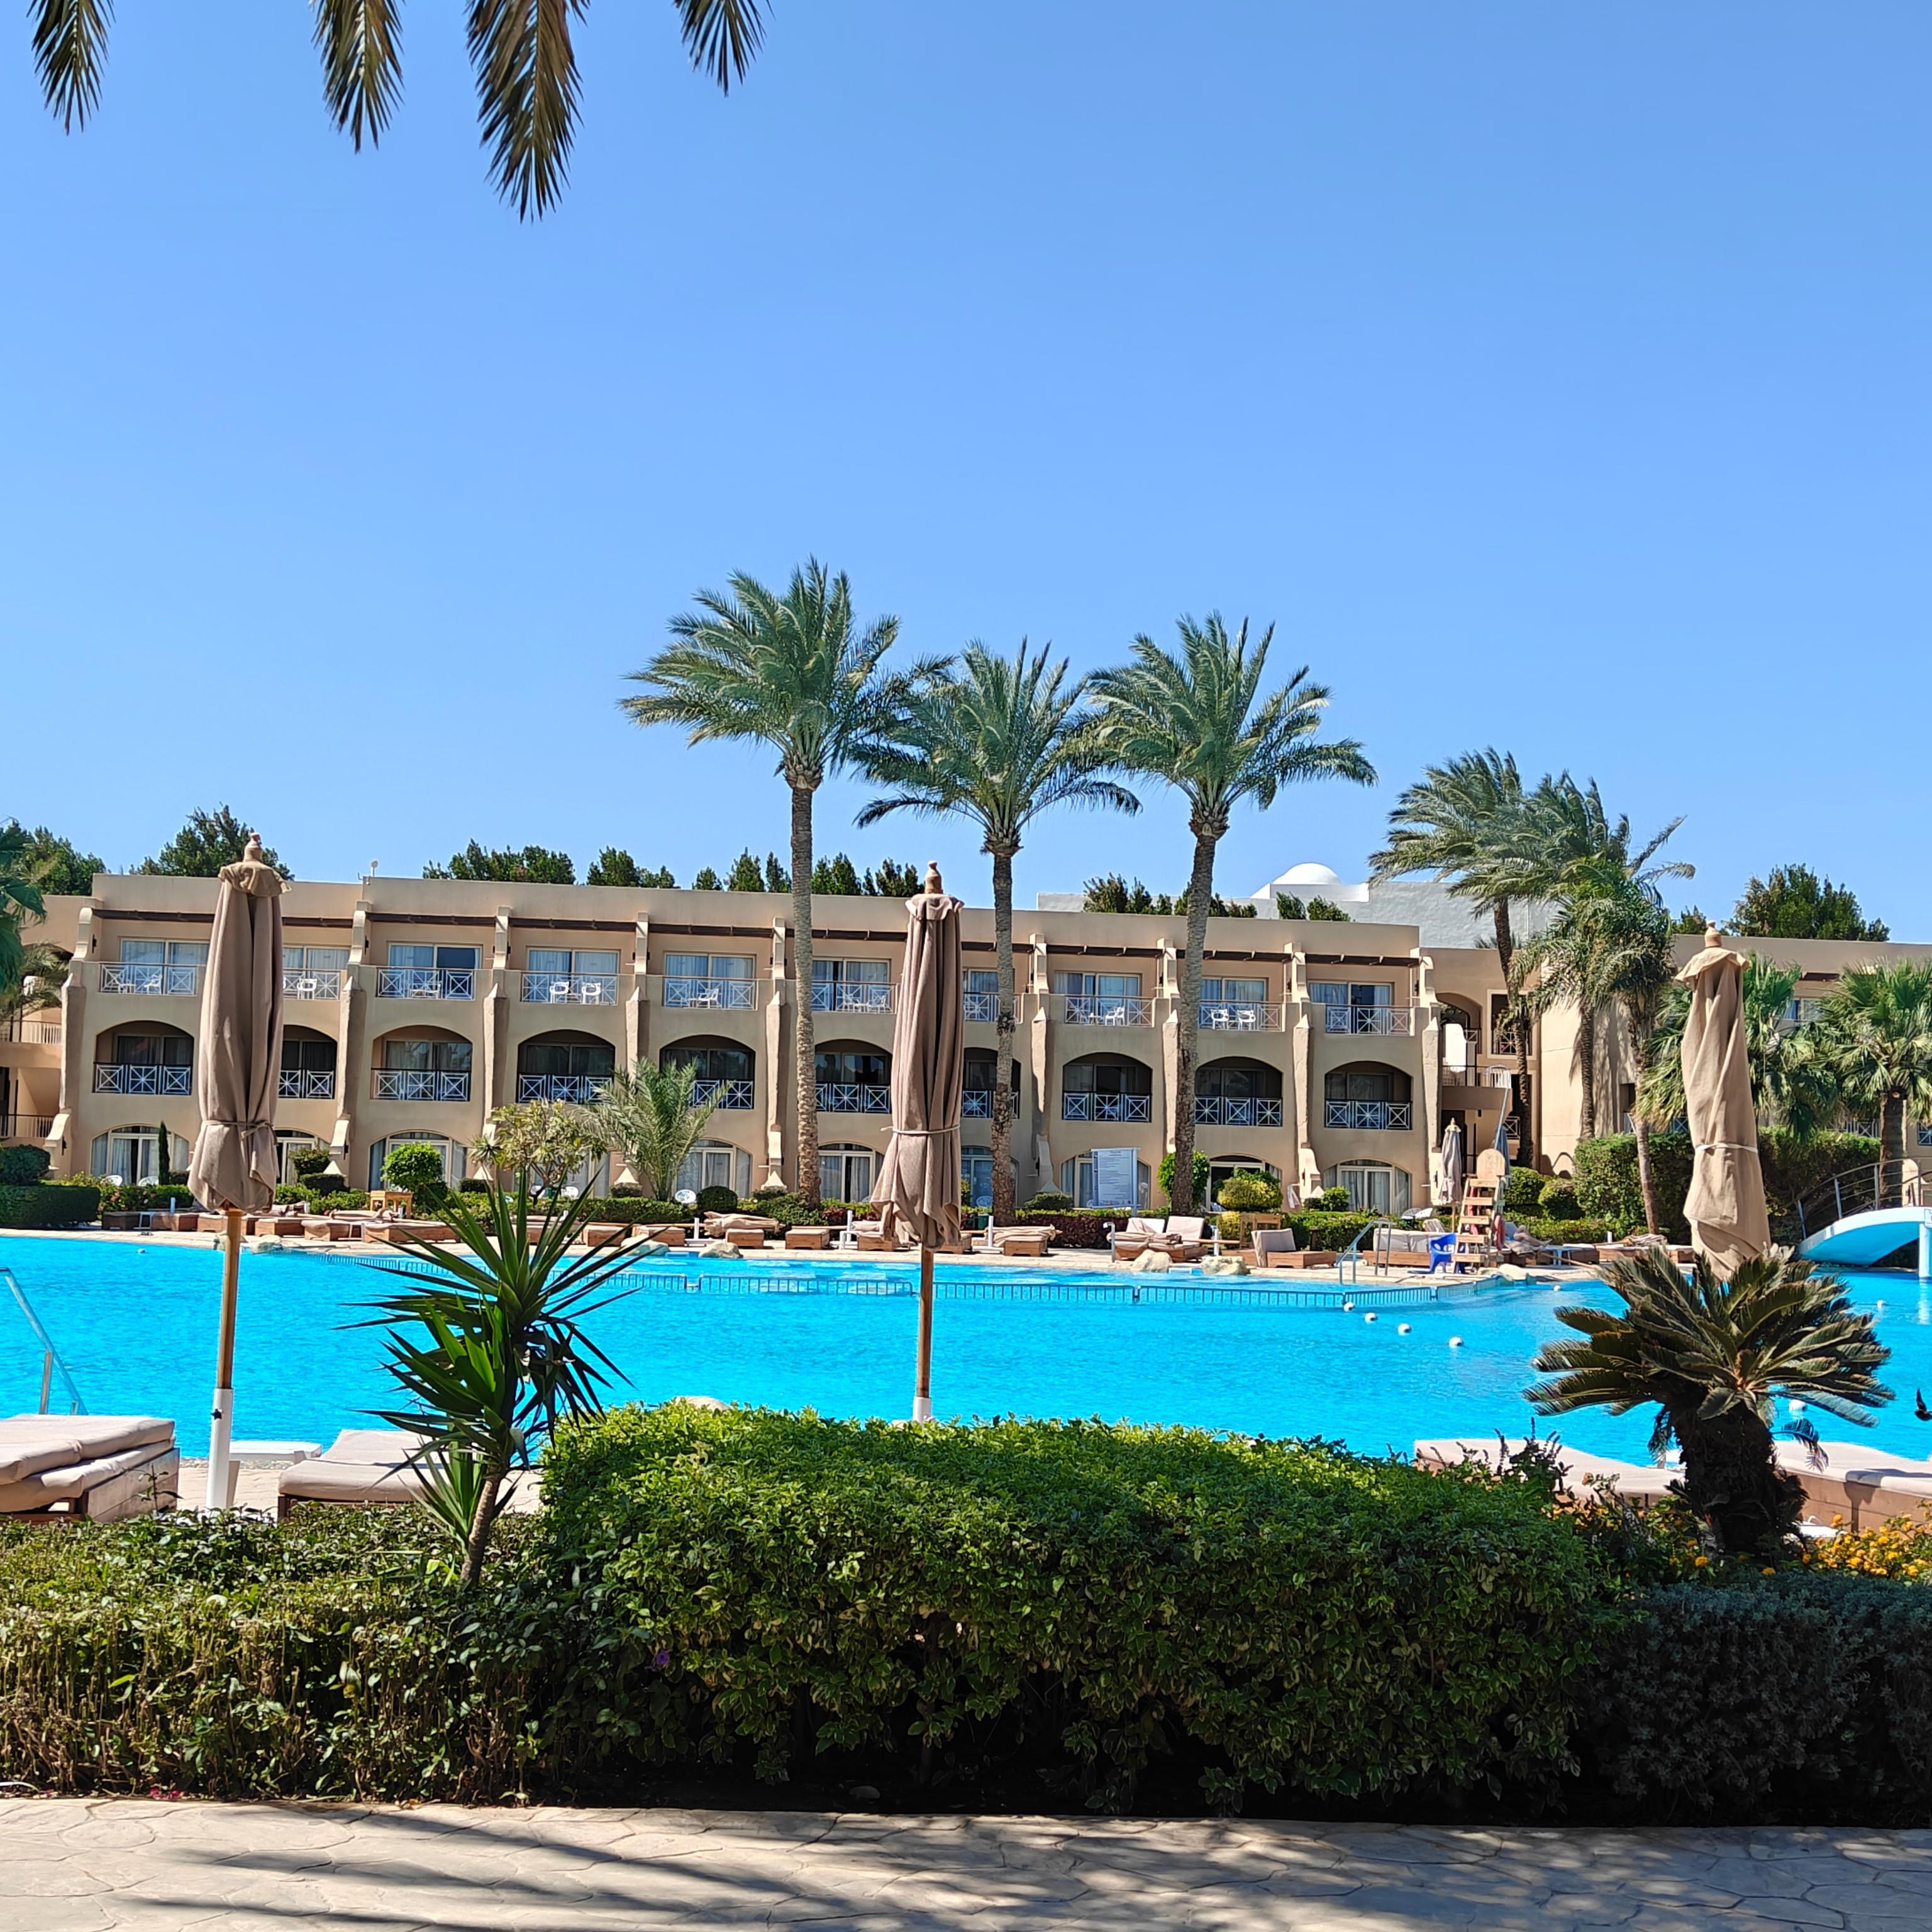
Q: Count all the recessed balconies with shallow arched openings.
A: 10